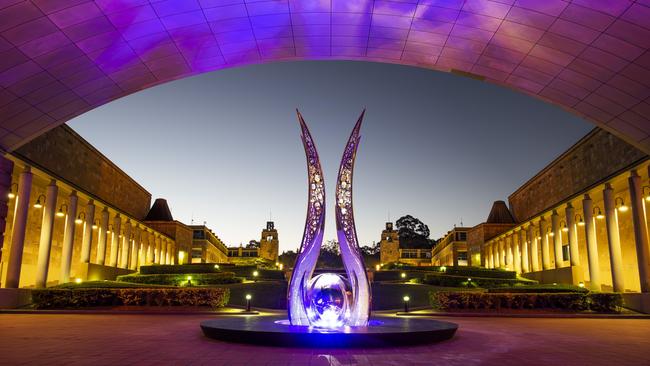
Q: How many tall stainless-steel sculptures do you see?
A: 2